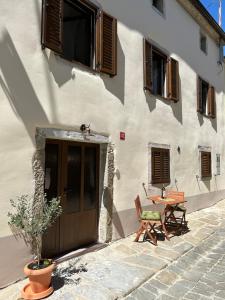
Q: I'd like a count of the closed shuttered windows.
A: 2